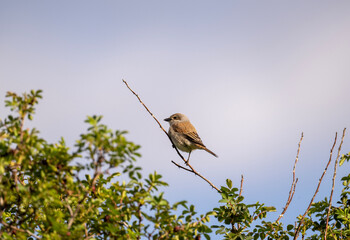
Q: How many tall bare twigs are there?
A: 4